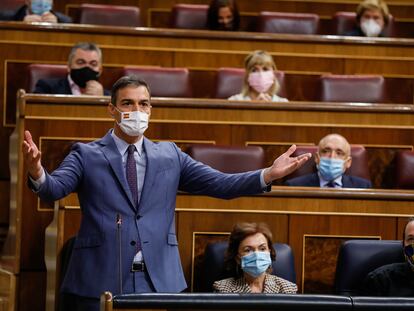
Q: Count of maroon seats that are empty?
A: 6